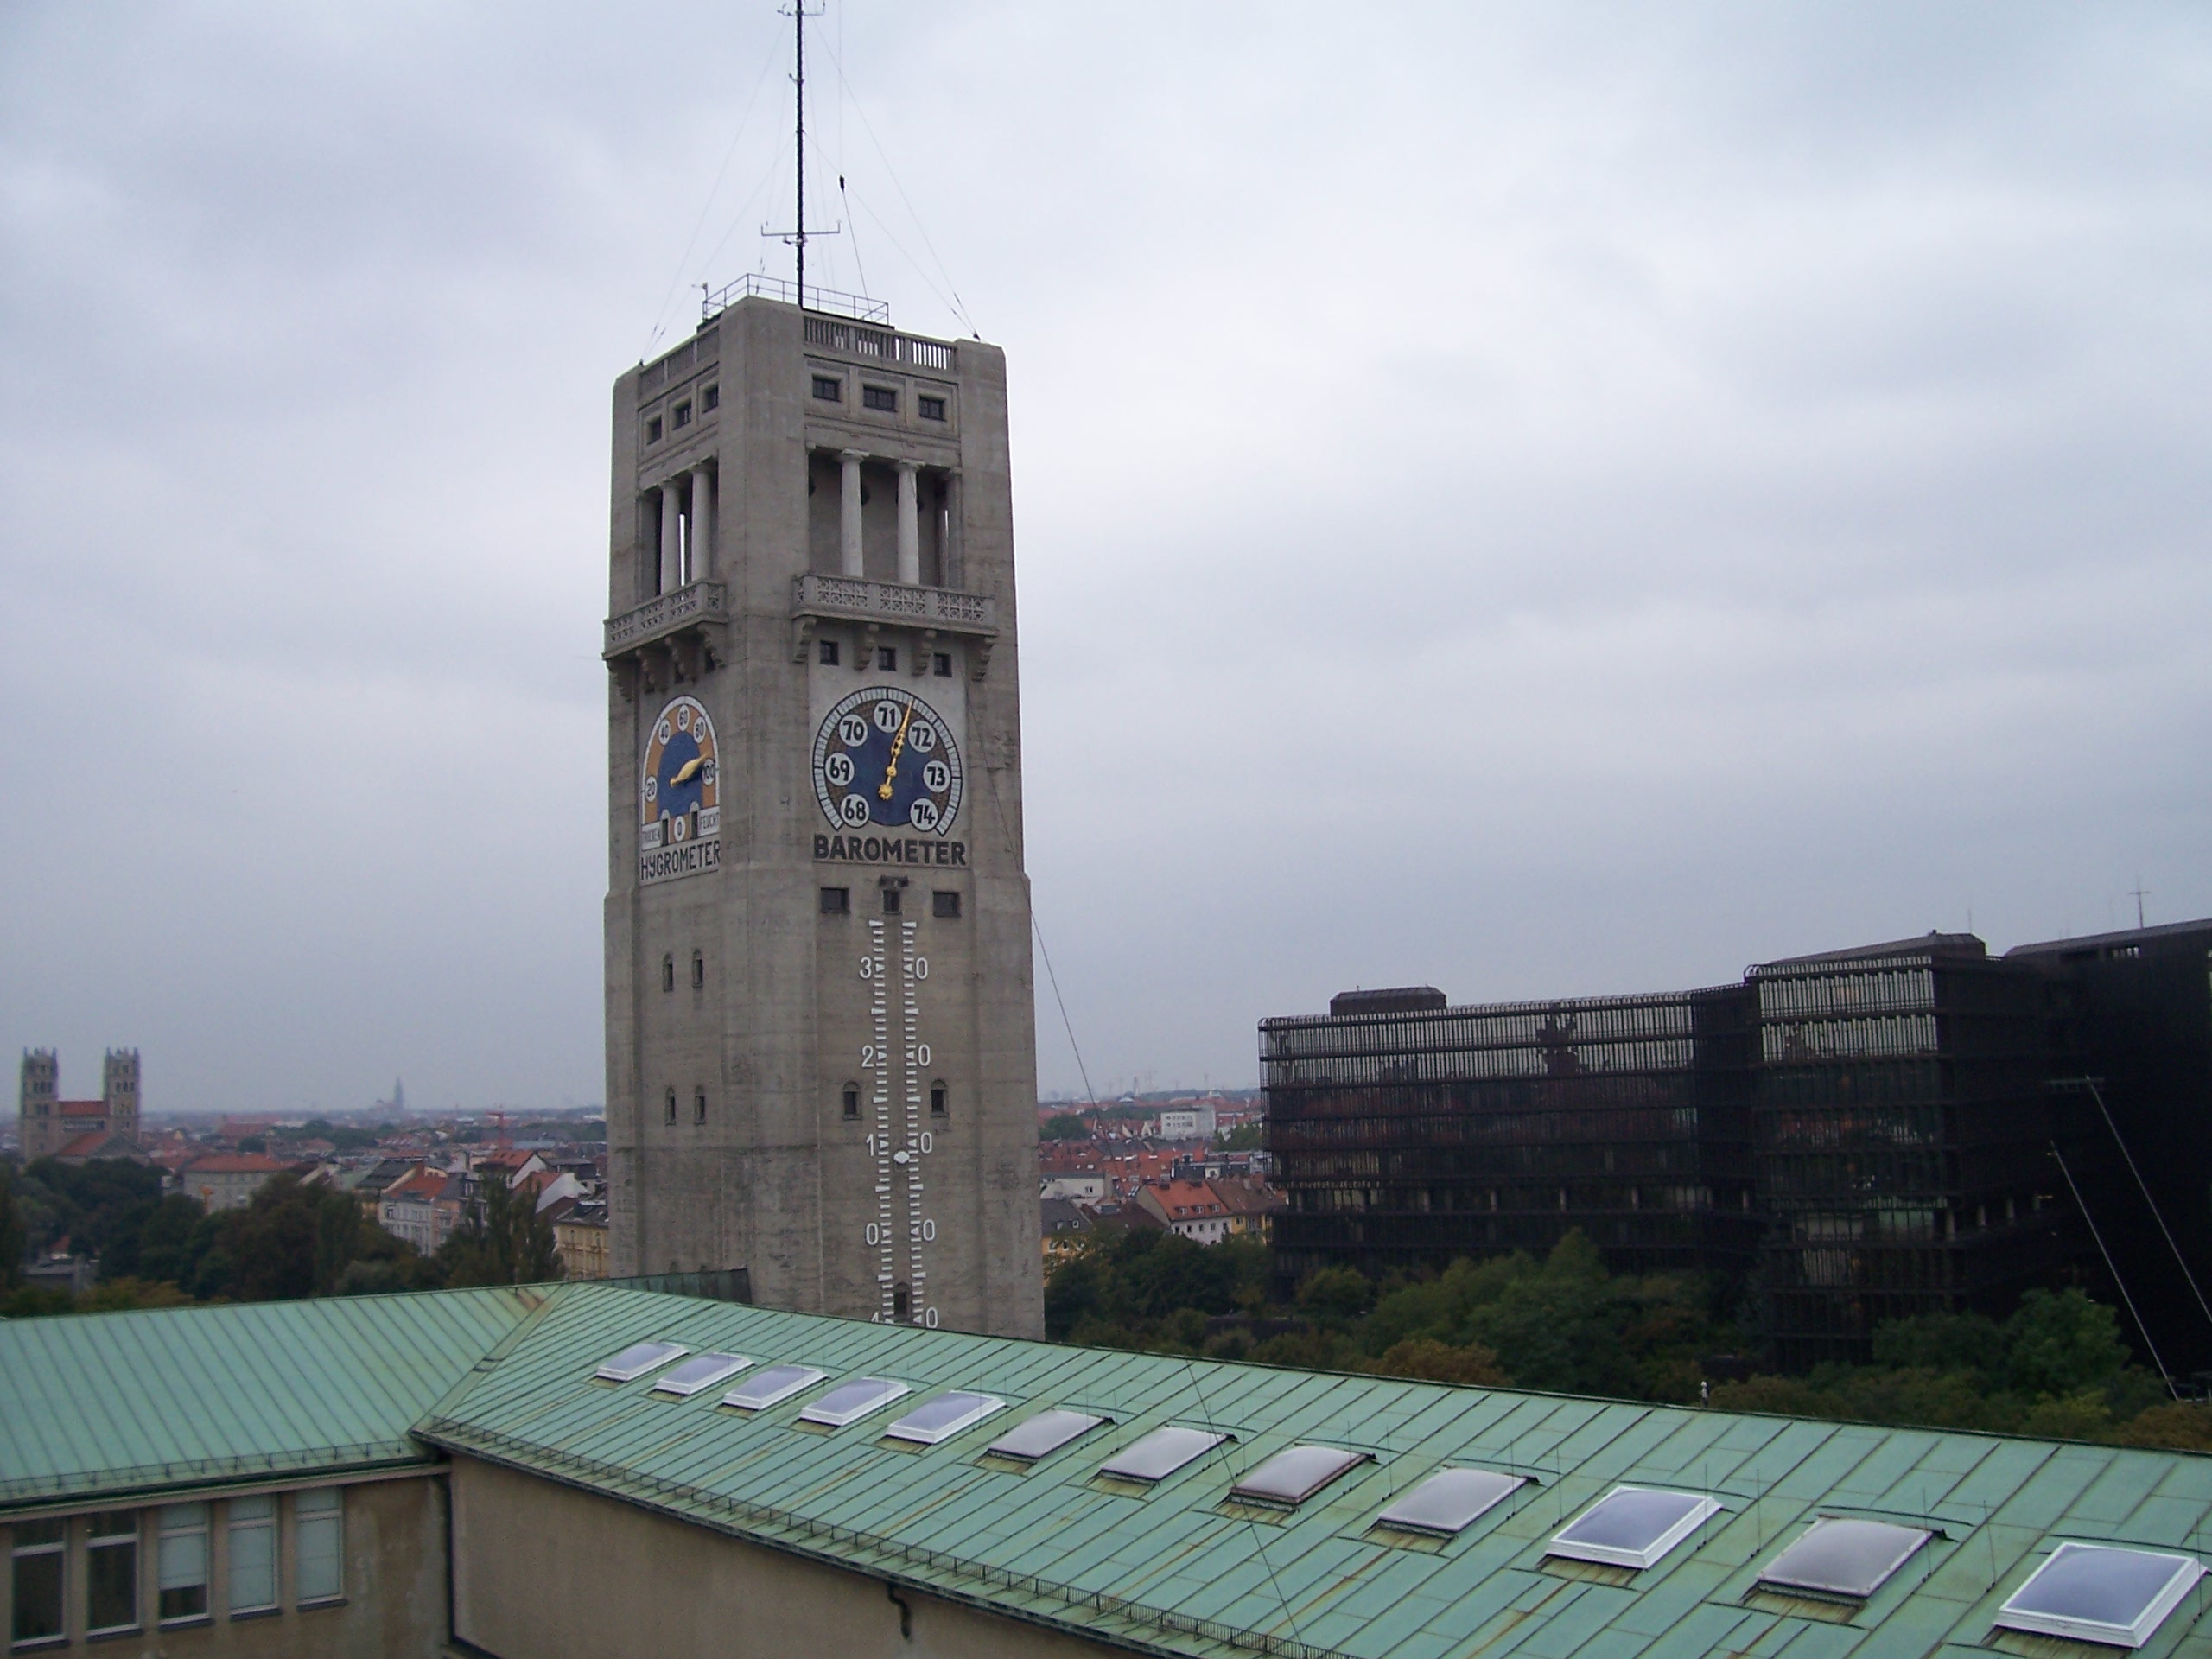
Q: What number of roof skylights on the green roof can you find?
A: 12